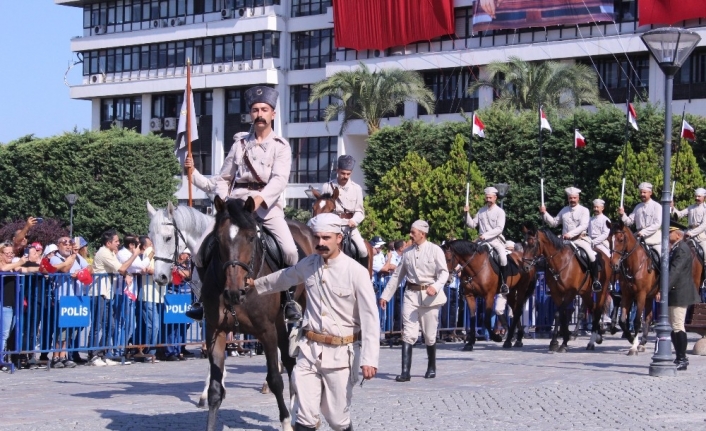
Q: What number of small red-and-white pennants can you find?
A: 5